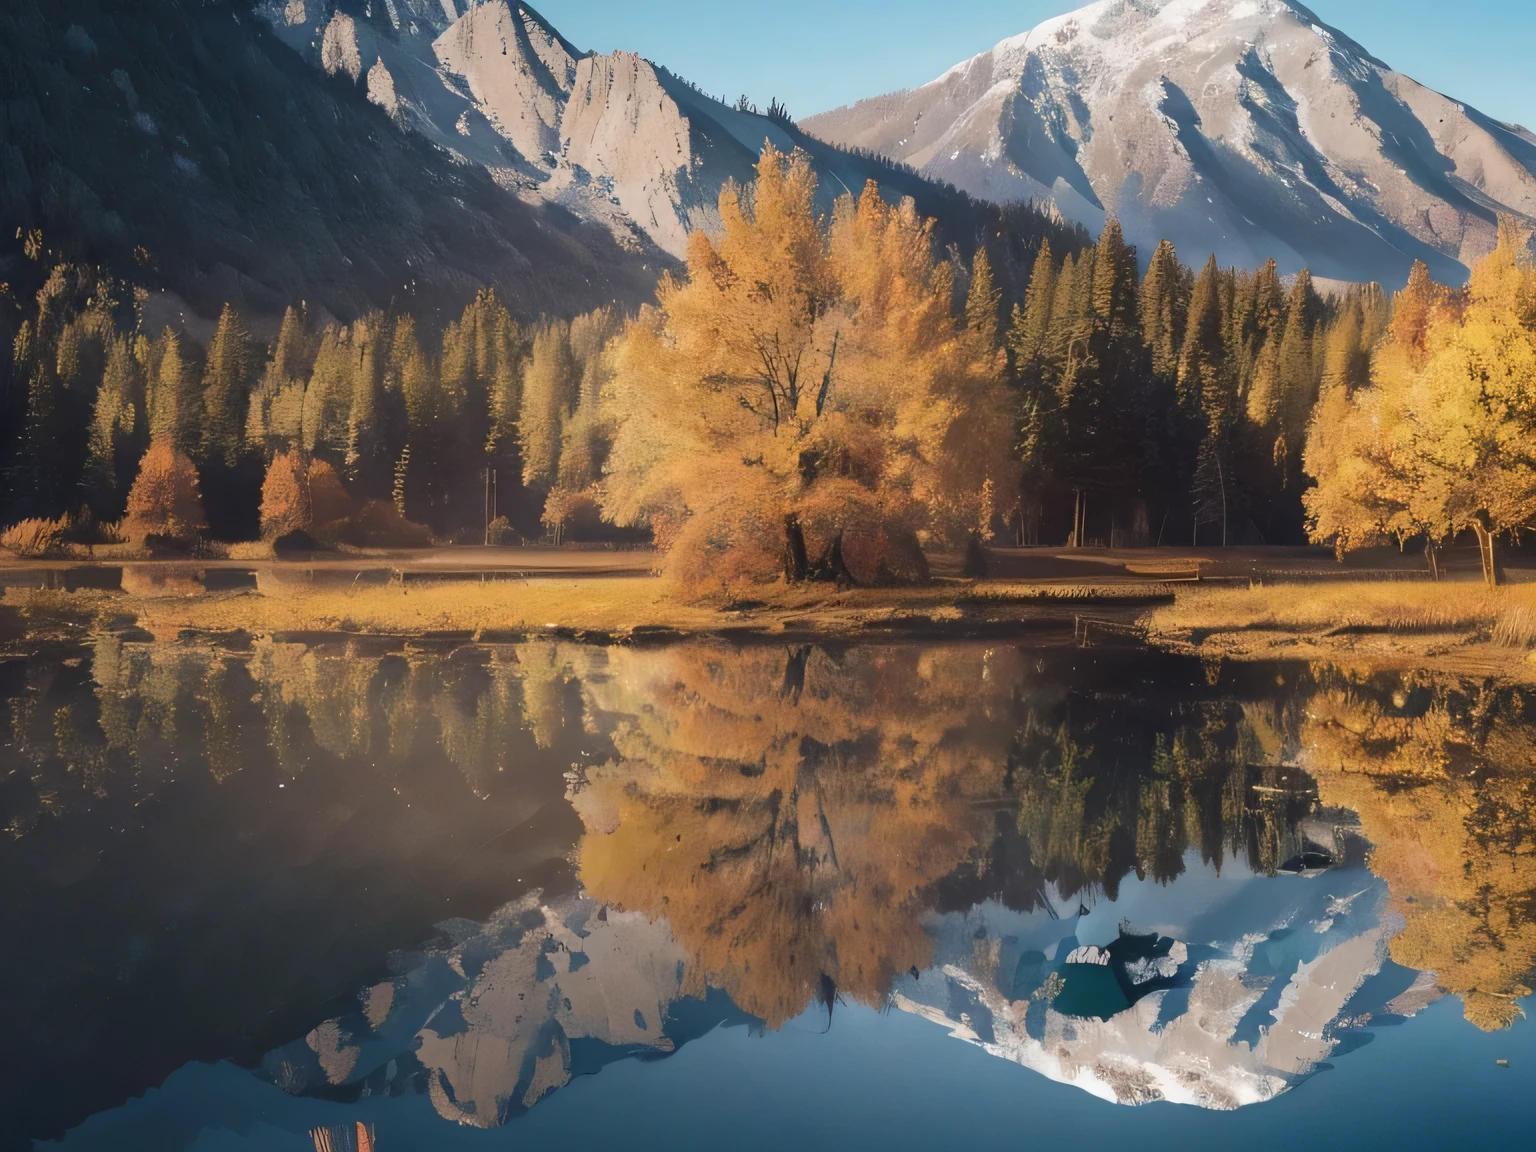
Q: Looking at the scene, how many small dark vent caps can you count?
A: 0